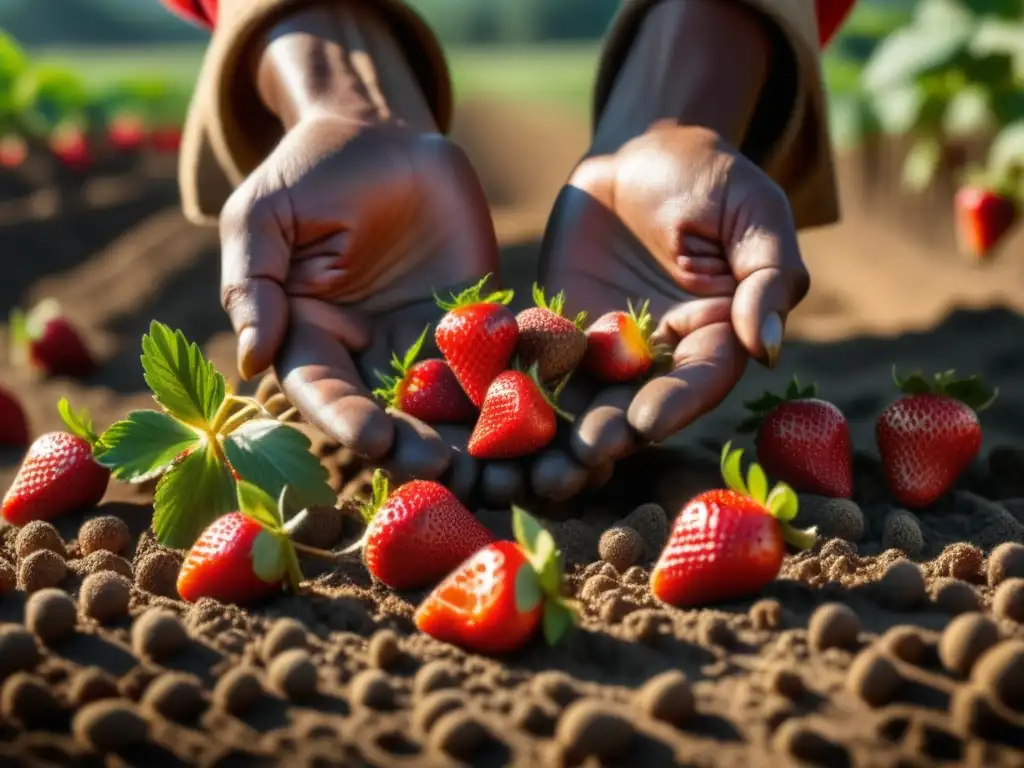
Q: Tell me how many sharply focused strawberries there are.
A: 12